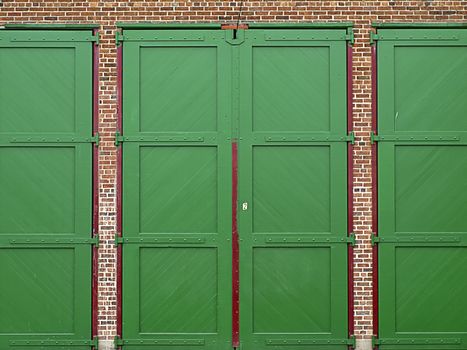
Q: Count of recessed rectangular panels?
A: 12